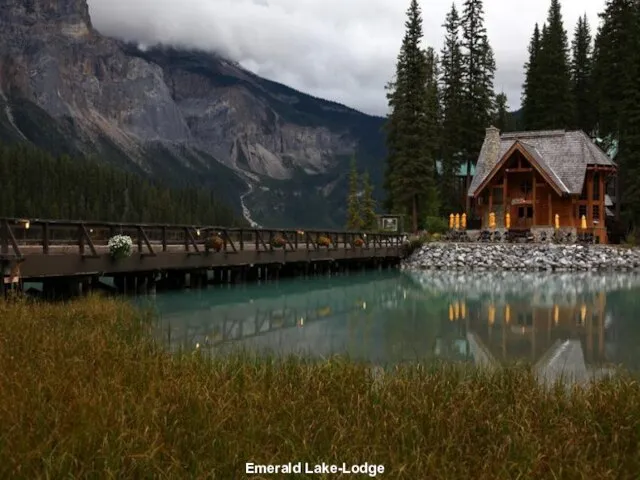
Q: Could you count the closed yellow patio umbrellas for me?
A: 7